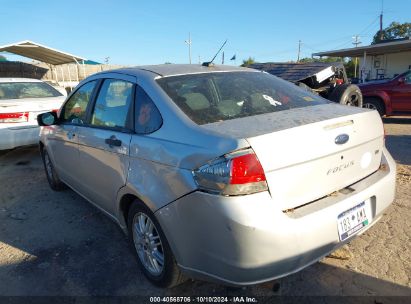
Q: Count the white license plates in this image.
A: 1